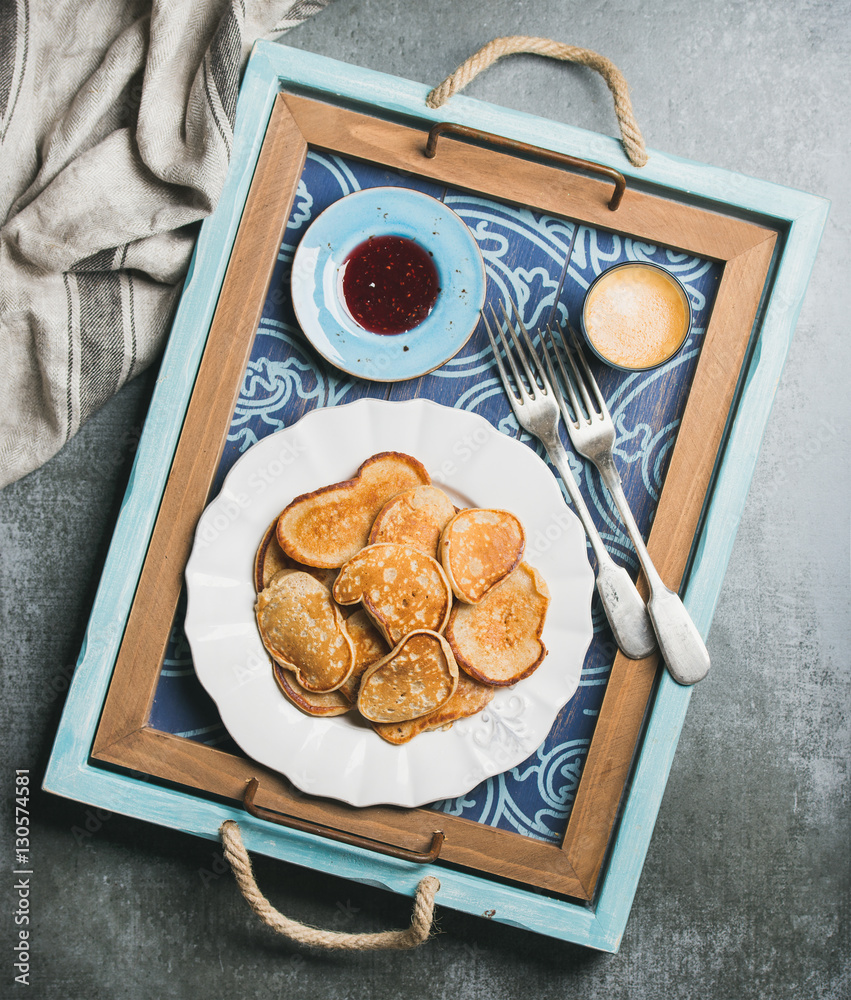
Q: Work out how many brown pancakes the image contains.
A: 11